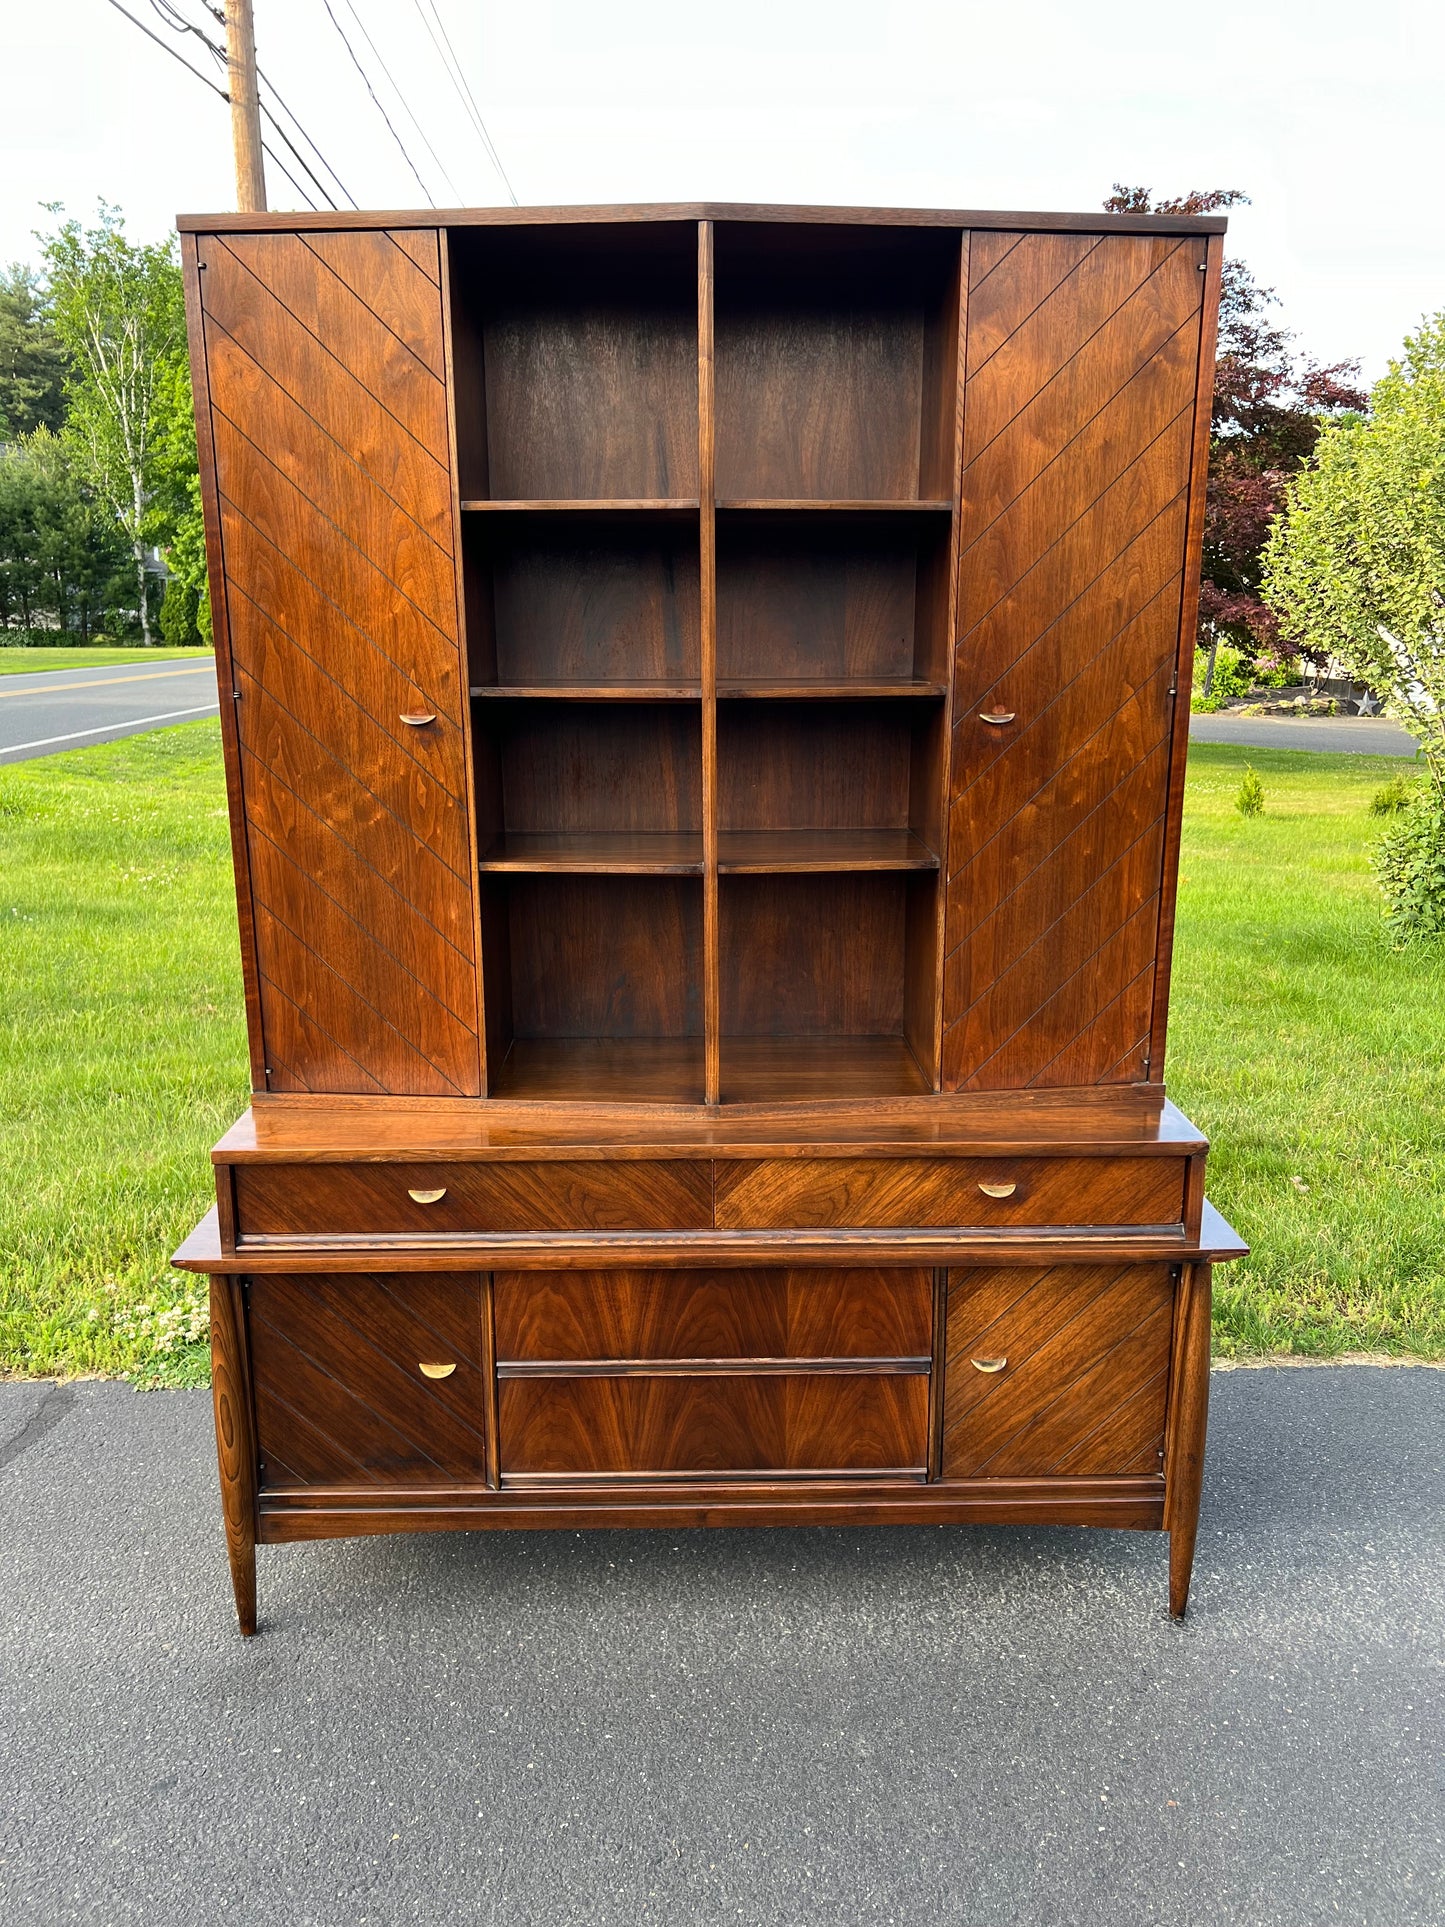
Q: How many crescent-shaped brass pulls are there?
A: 6